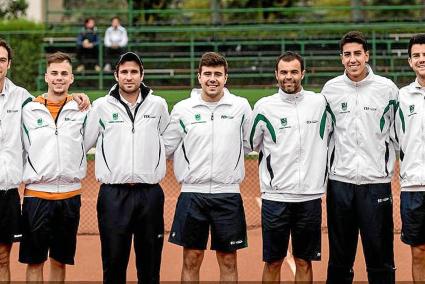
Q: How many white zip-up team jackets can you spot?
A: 7